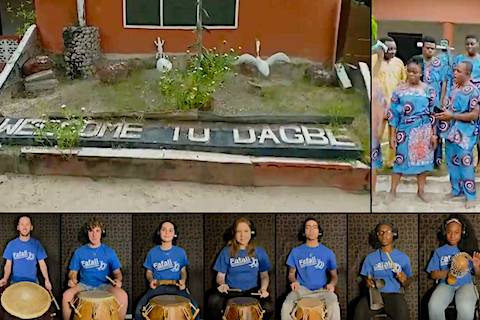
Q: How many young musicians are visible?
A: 7